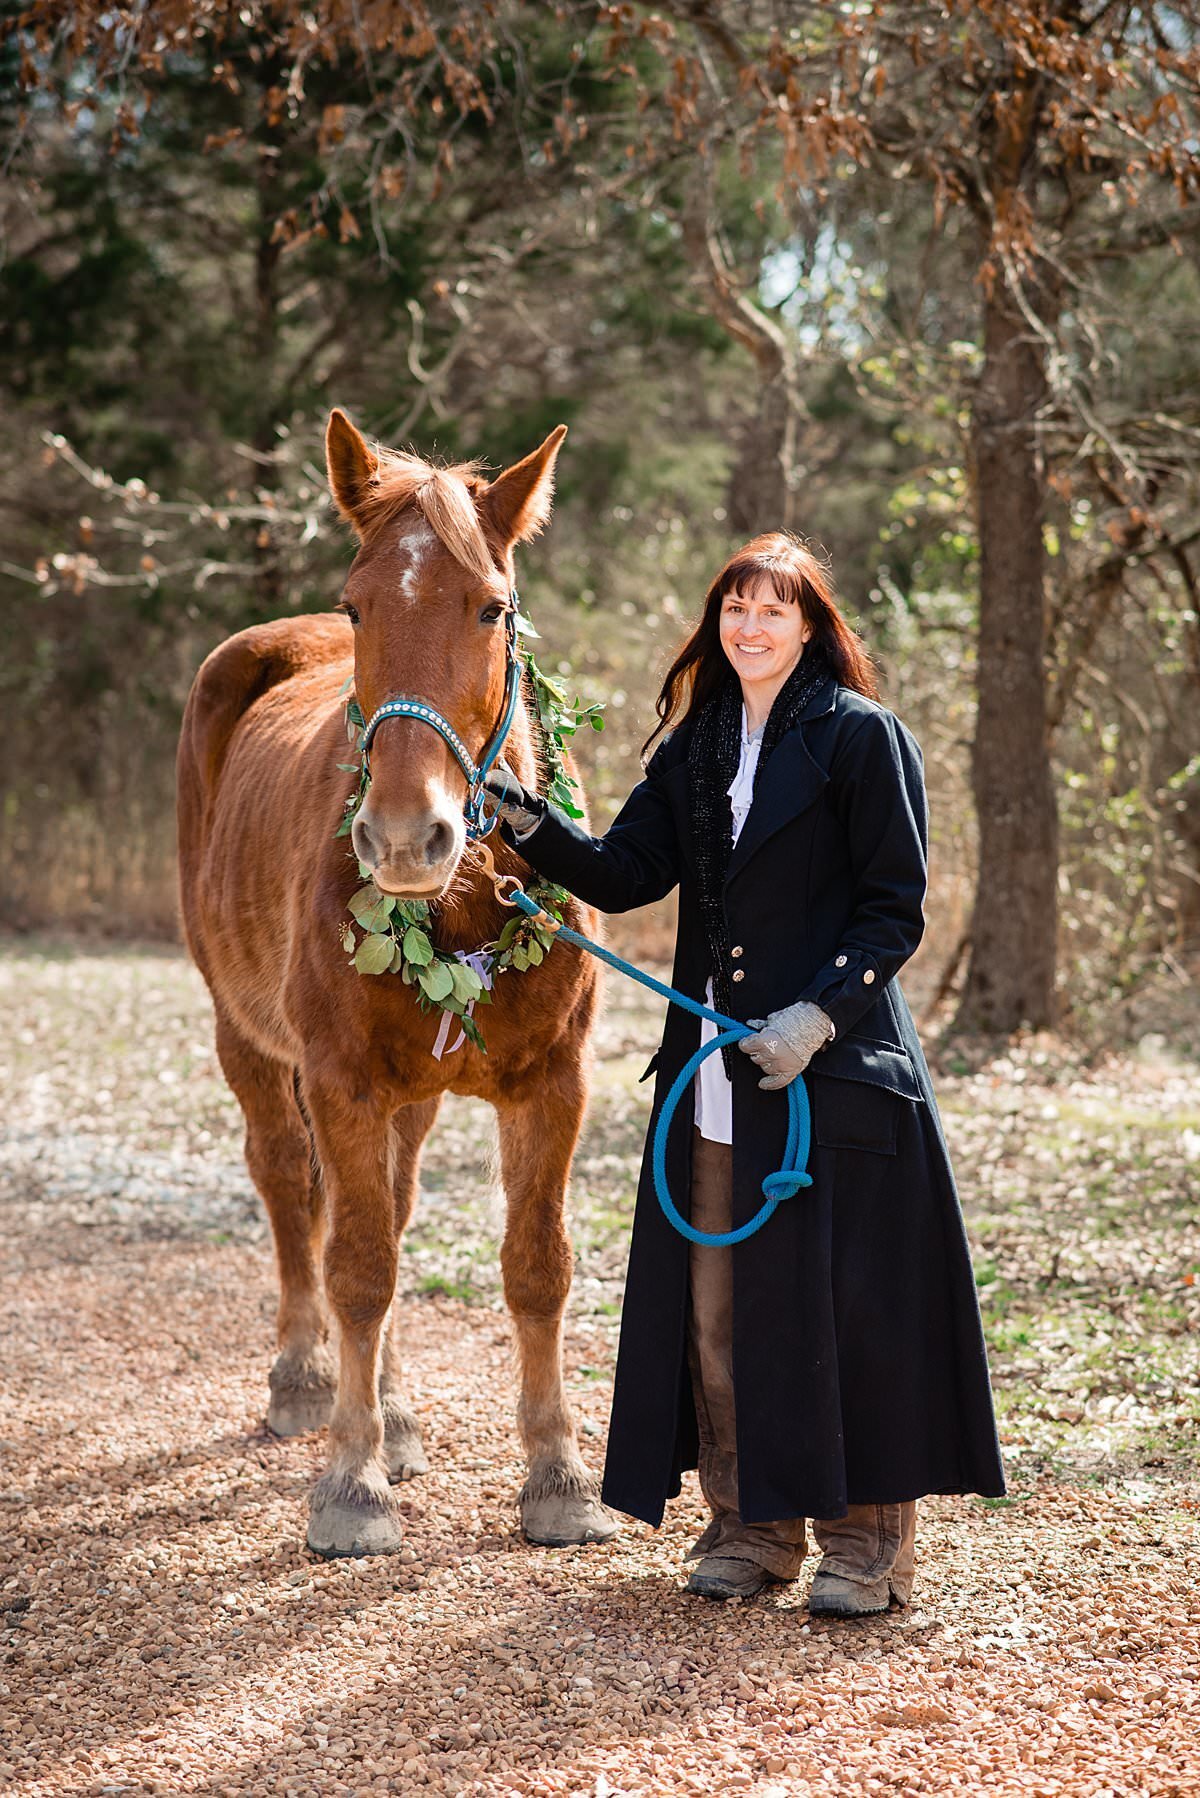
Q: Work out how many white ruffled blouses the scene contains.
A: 1